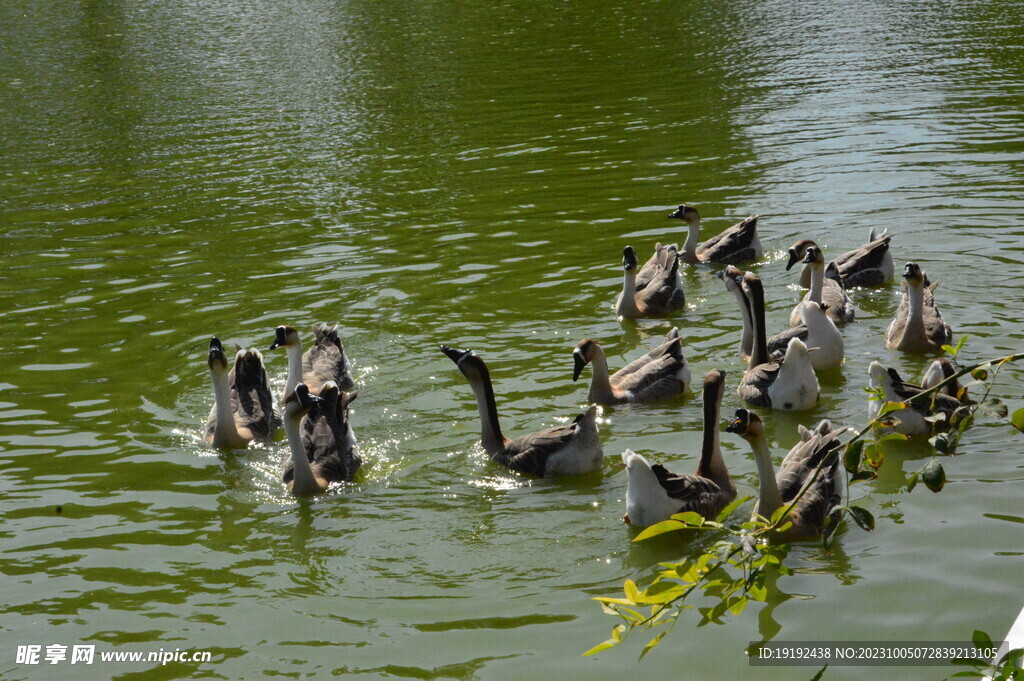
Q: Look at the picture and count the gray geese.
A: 15